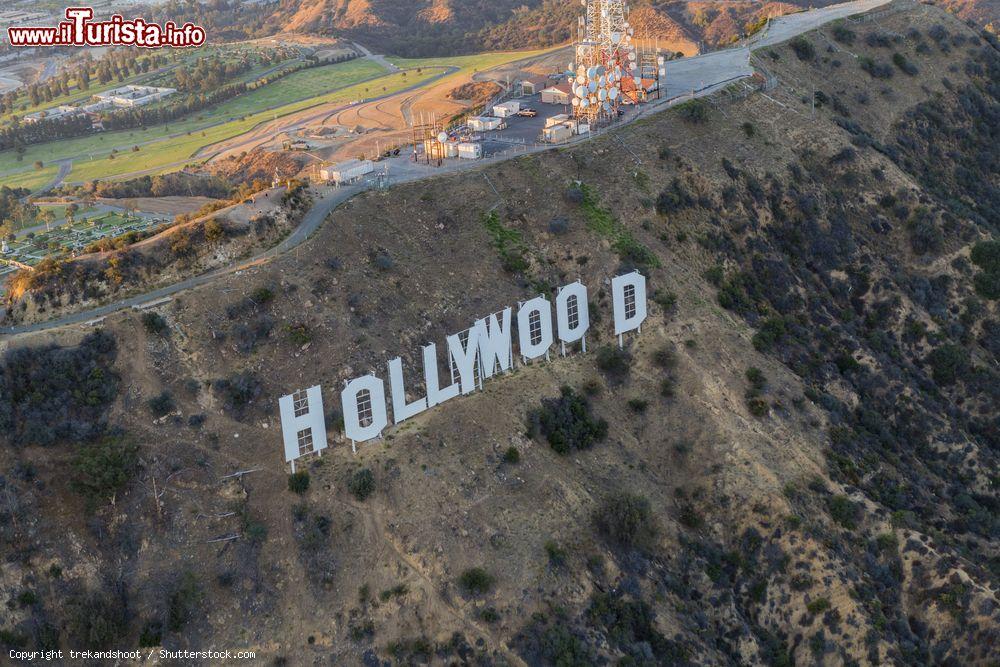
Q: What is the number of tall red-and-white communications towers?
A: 1